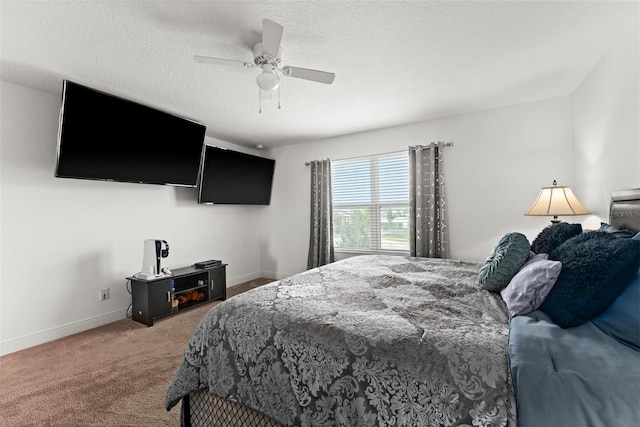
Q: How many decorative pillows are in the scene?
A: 4